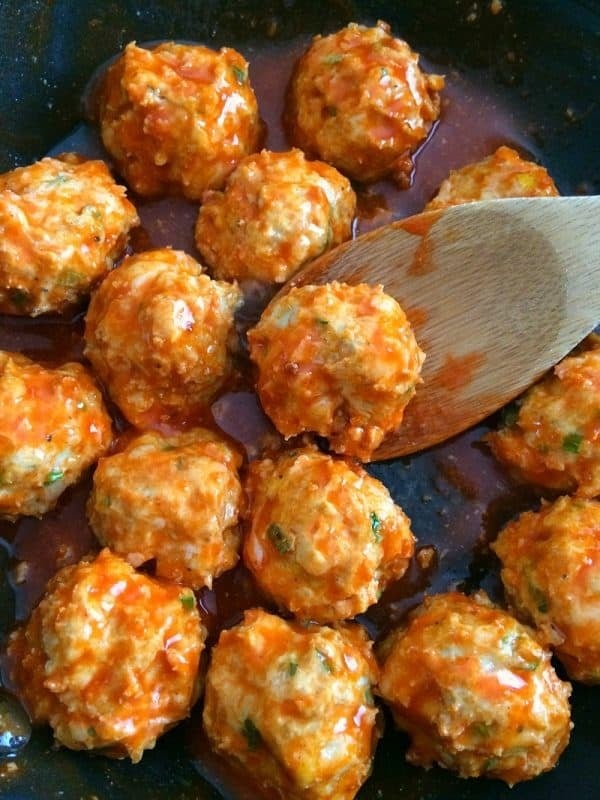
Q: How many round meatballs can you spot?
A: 15